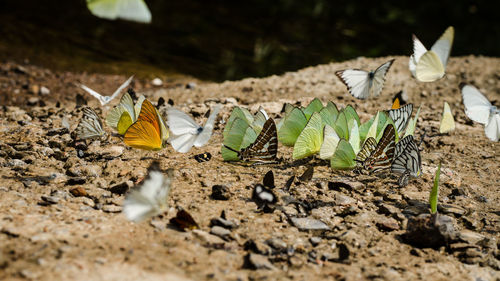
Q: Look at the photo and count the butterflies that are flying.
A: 7